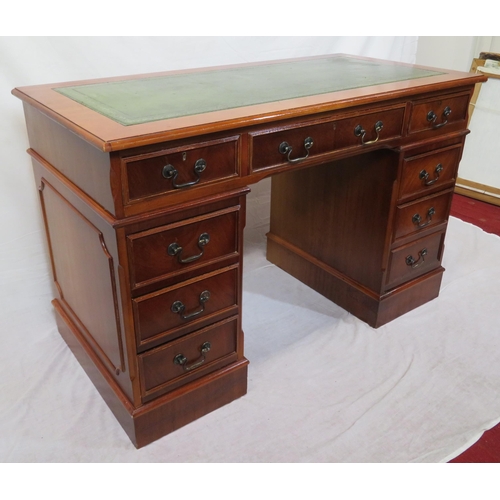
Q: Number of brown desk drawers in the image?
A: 9